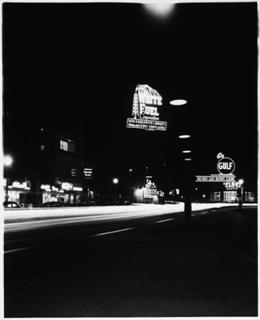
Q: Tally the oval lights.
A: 4